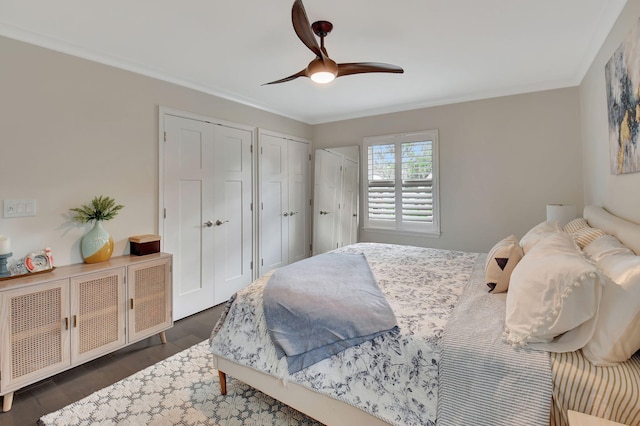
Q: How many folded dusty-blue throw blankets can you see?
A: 1